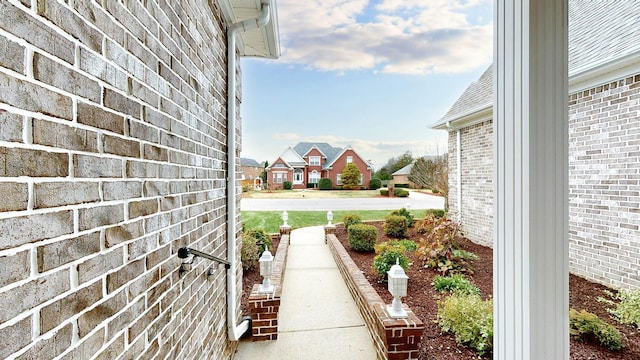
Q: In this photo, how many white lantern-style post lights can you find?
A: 4